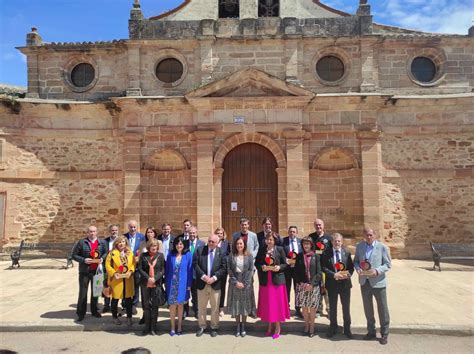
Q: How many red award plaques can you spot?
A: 7